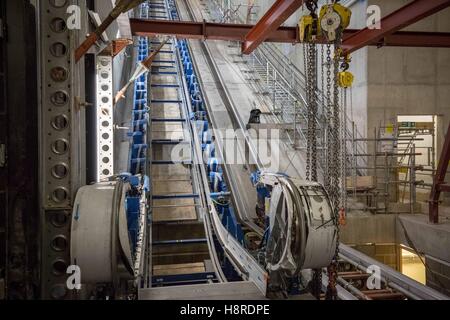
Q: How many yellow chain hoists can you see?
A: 3